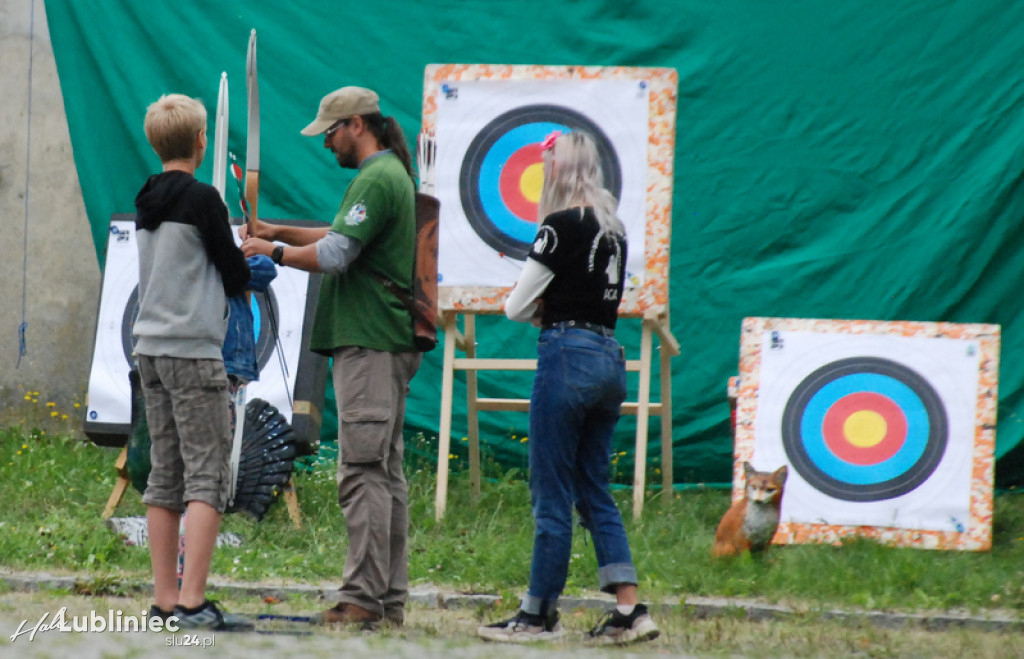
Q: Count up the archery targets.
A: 3